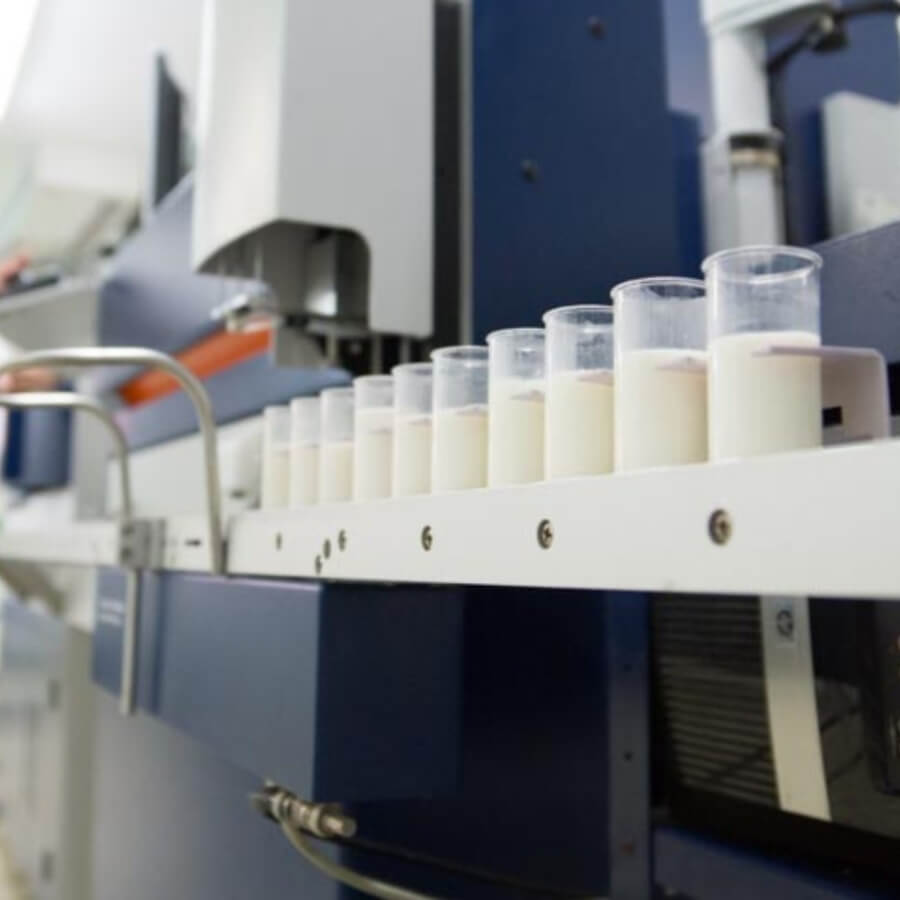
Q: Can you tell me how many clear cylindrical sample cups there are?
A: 10